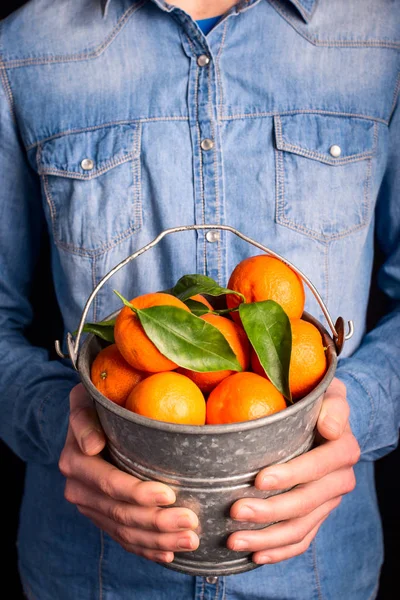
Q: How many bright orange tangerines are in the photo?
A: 8